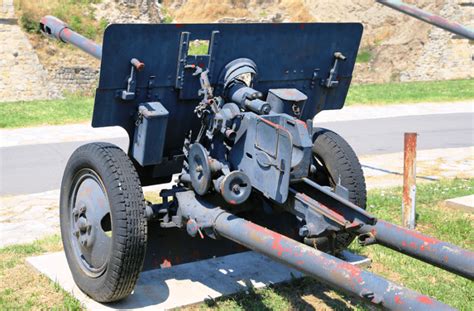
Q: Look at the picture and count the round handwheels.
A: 2